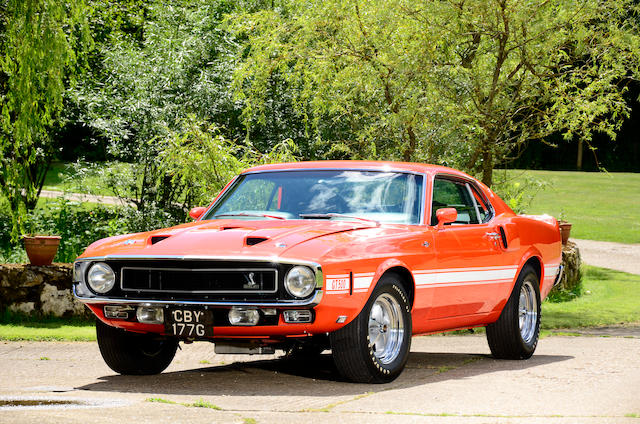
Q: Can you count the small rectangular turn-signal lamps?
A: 2